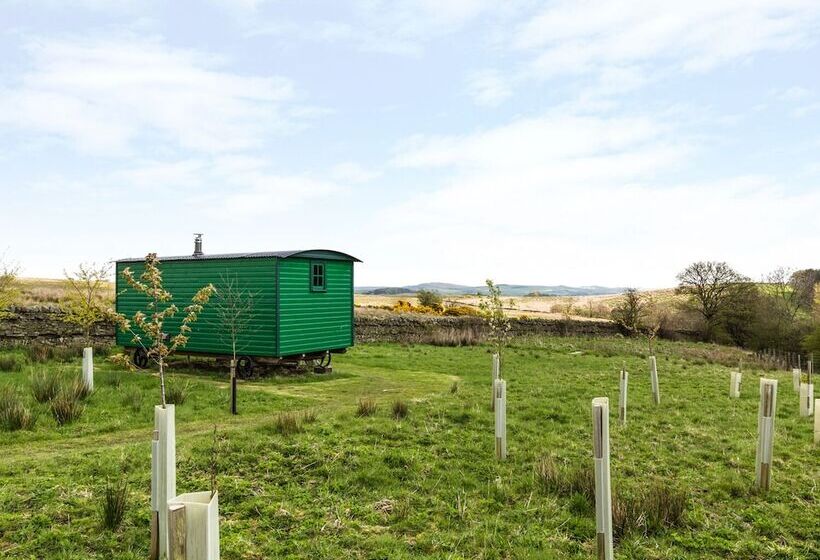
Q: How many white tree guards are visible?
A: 13